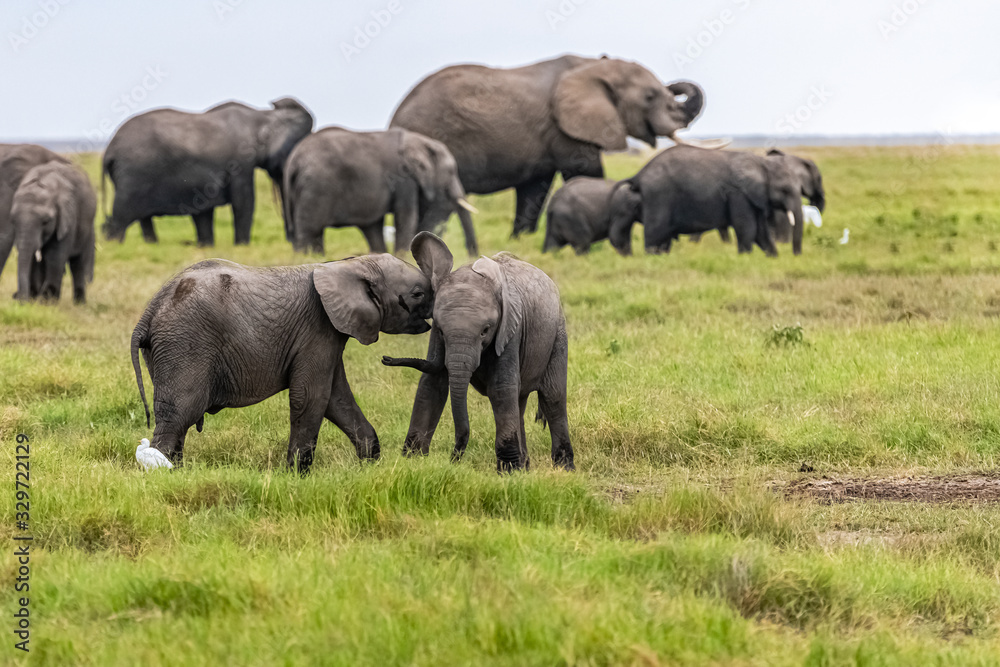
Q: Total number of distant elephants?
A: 8